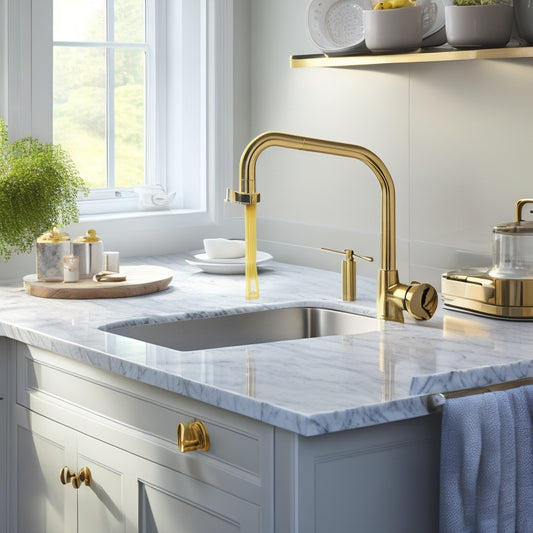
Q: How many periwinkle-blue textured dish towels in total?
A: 1